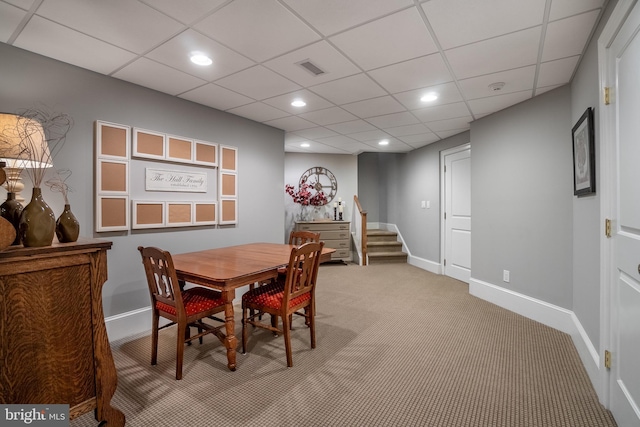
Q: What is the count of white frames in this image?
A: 12